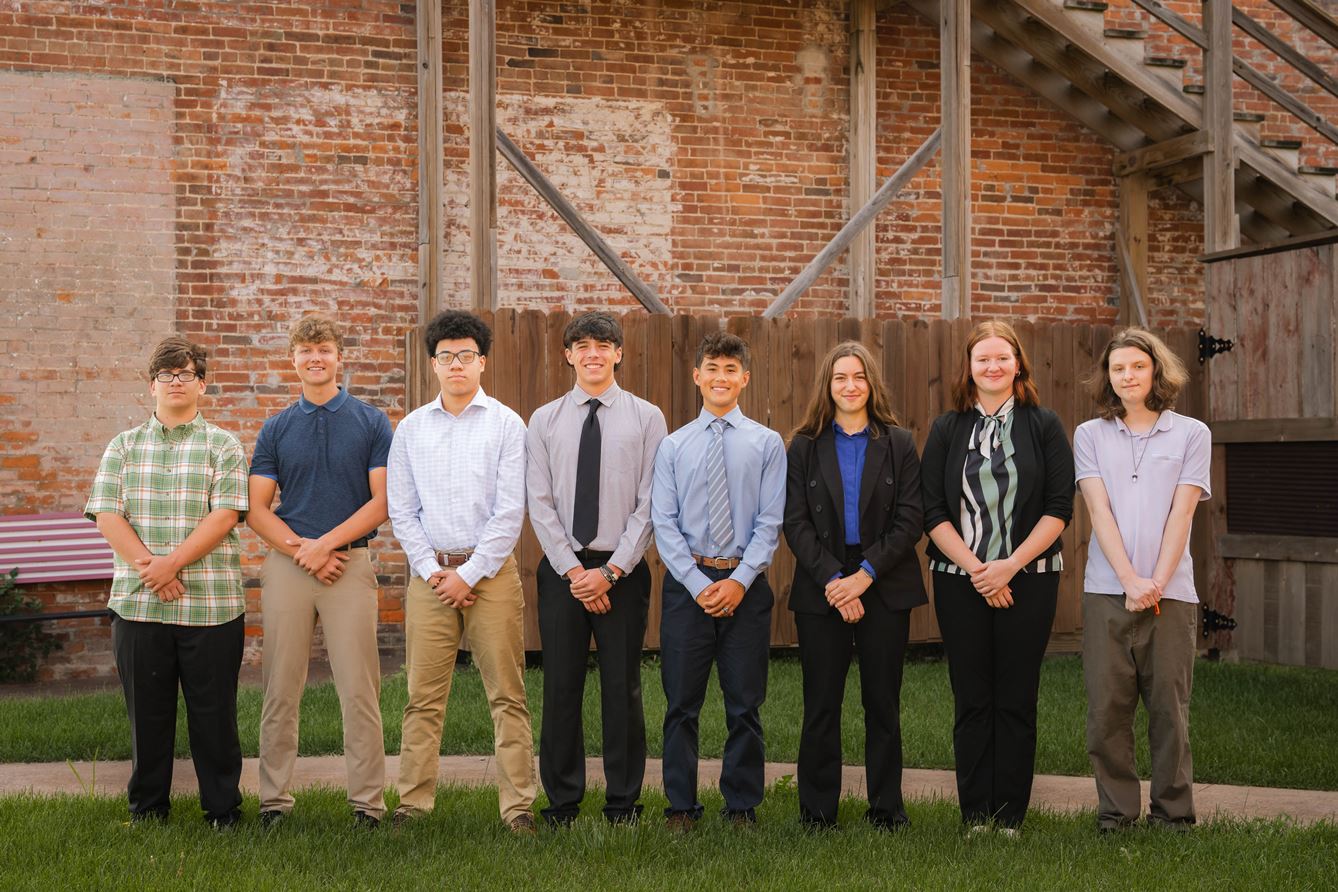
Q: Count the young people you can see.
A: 8